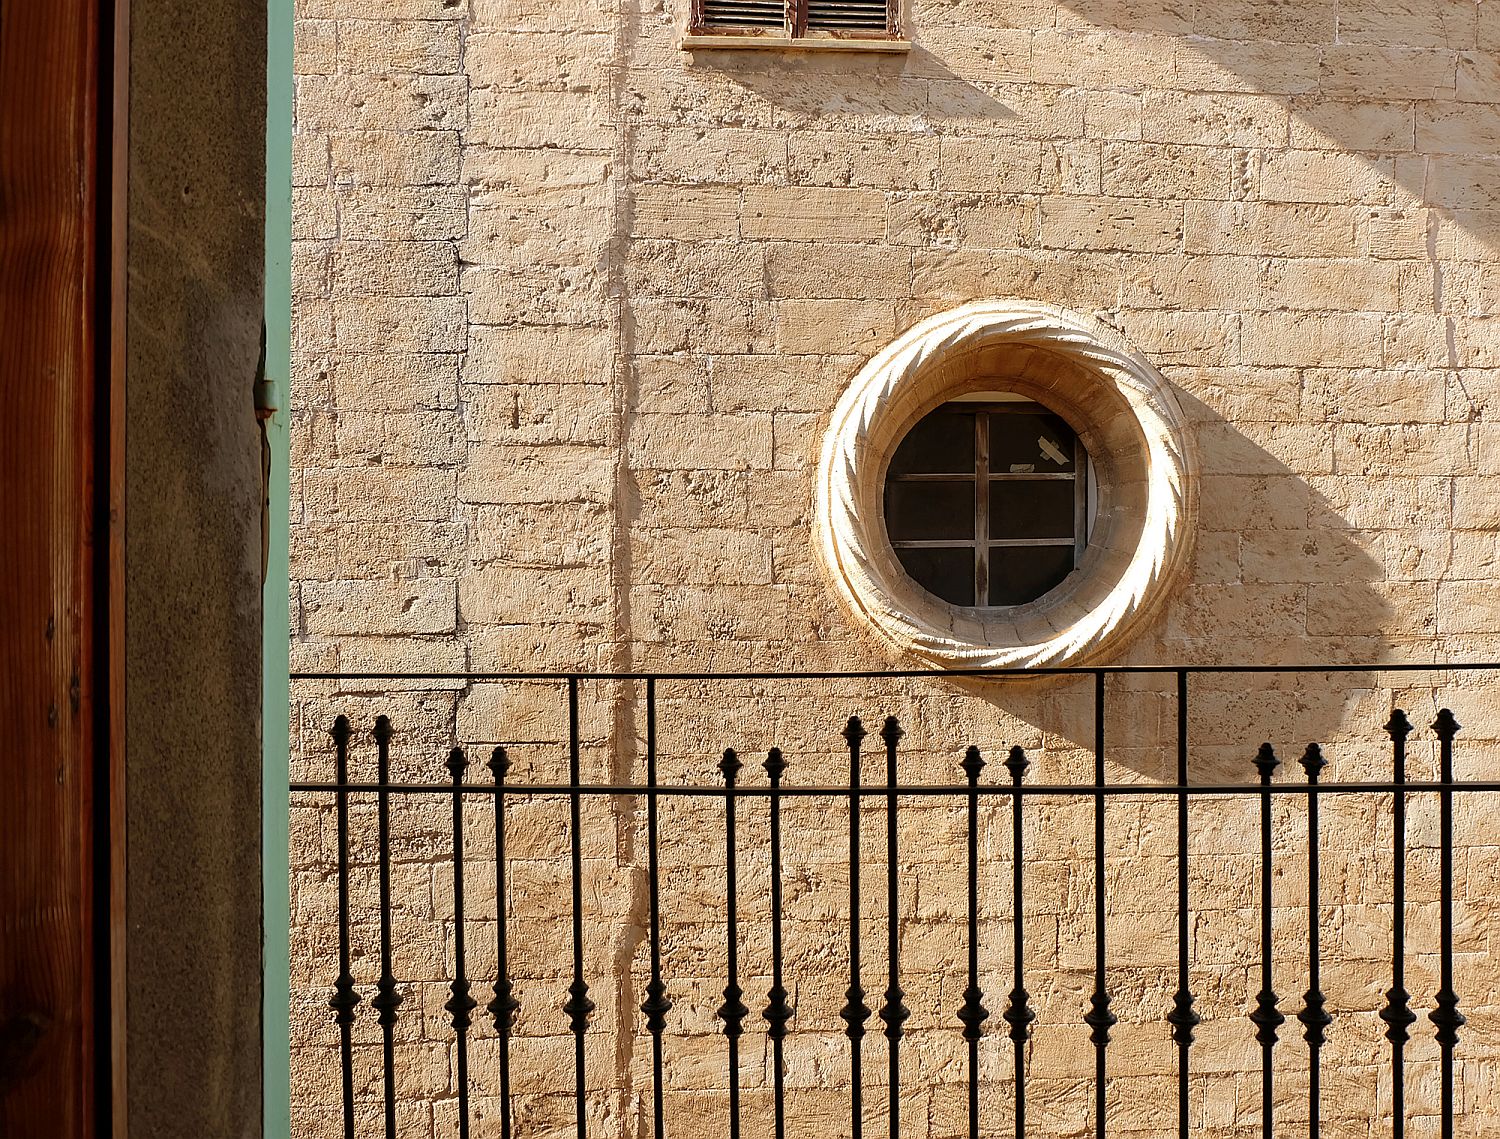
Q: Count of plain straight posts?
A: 4